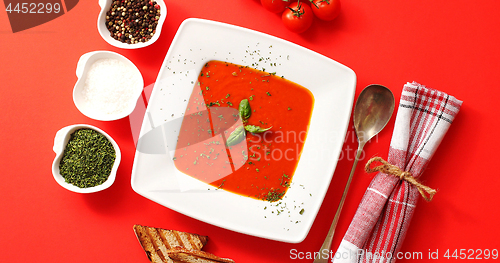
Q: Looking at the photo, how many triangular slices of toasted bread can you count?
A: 2